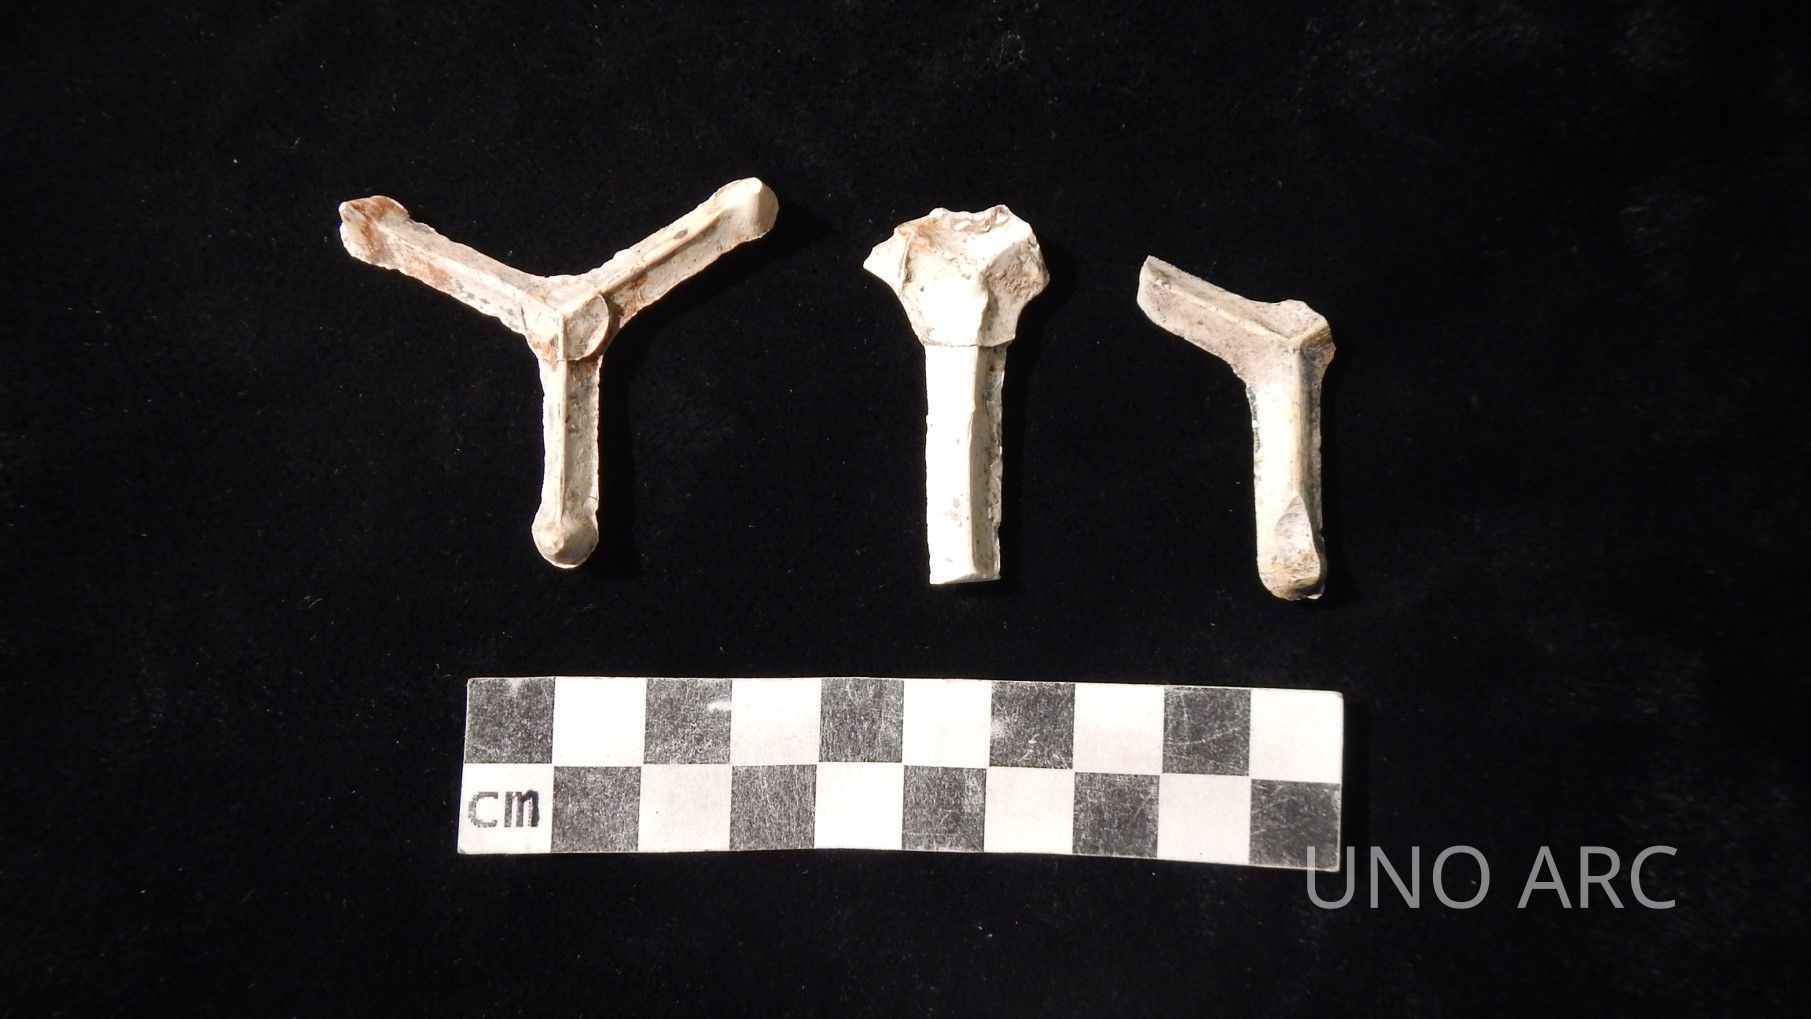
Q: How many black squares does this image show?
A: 10